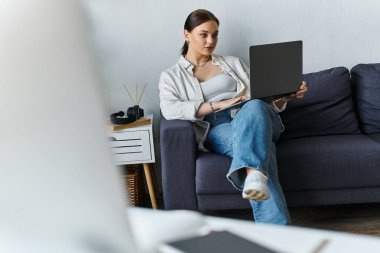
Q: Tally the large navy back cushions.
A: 2